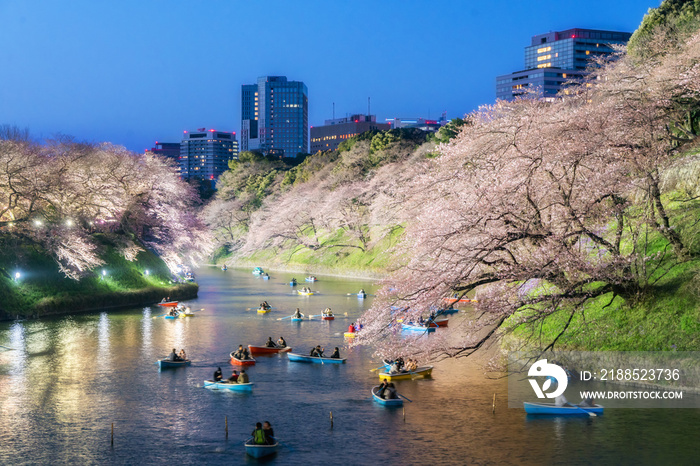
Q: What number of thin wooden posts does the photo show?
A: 5